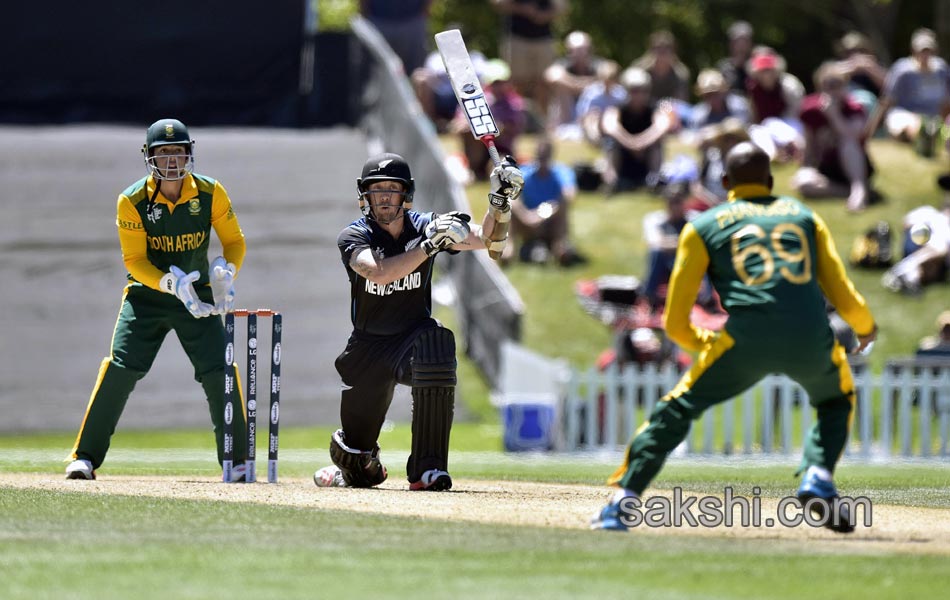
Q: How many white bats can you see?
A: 1